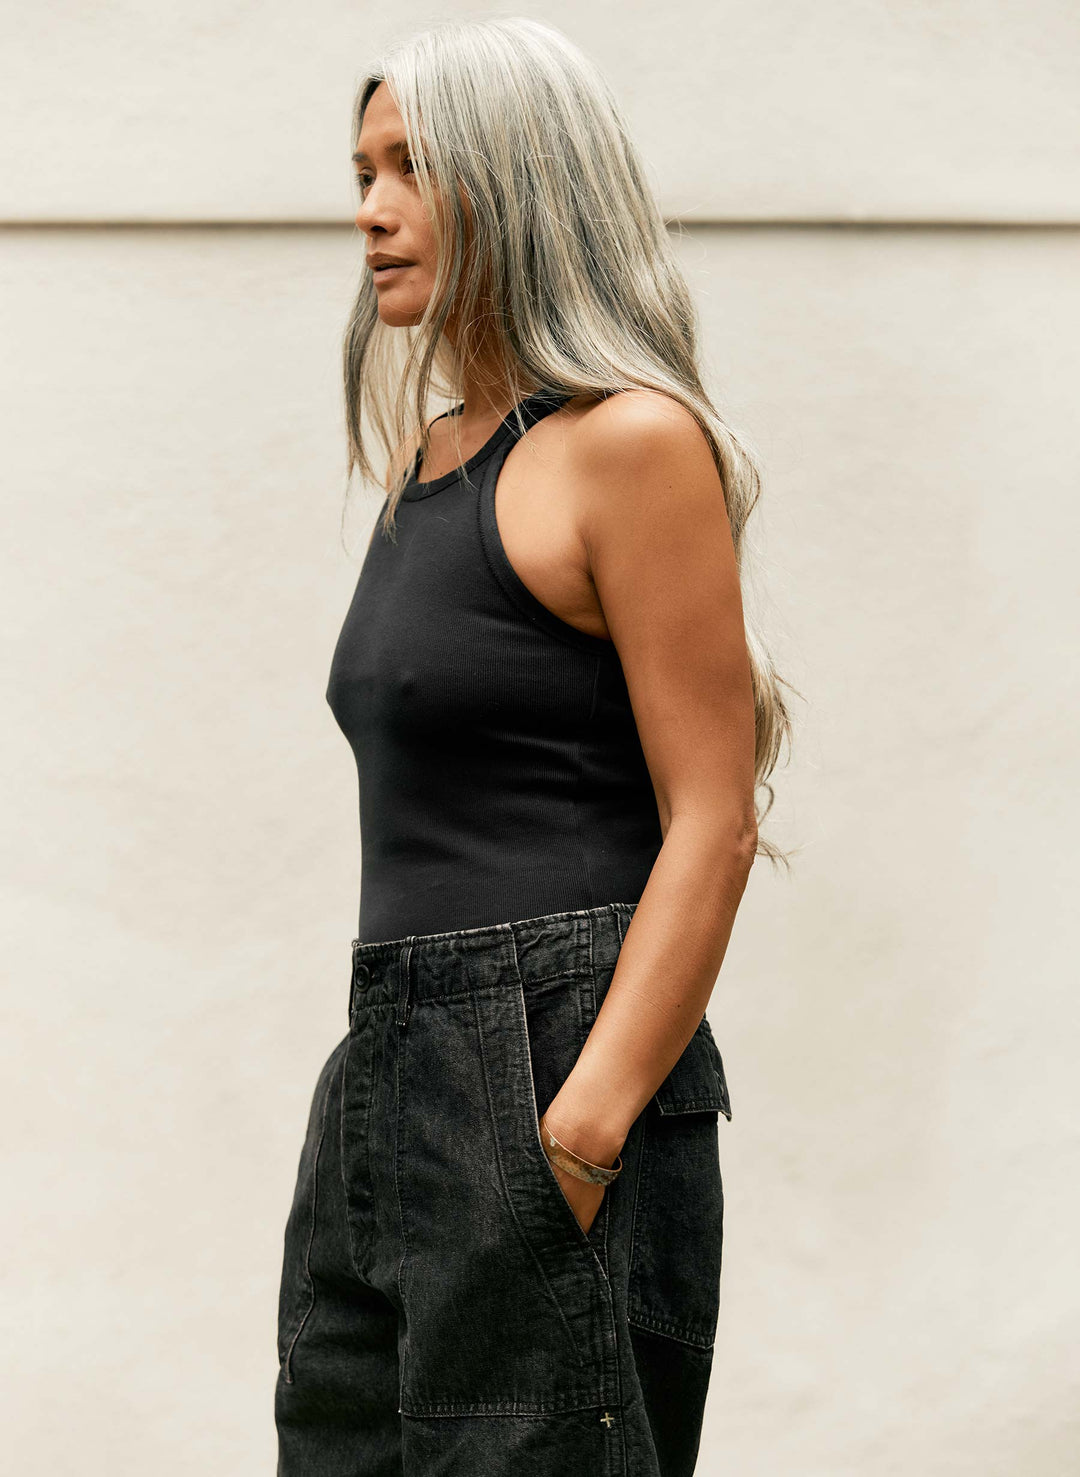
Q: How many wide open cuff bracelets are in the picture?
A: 1